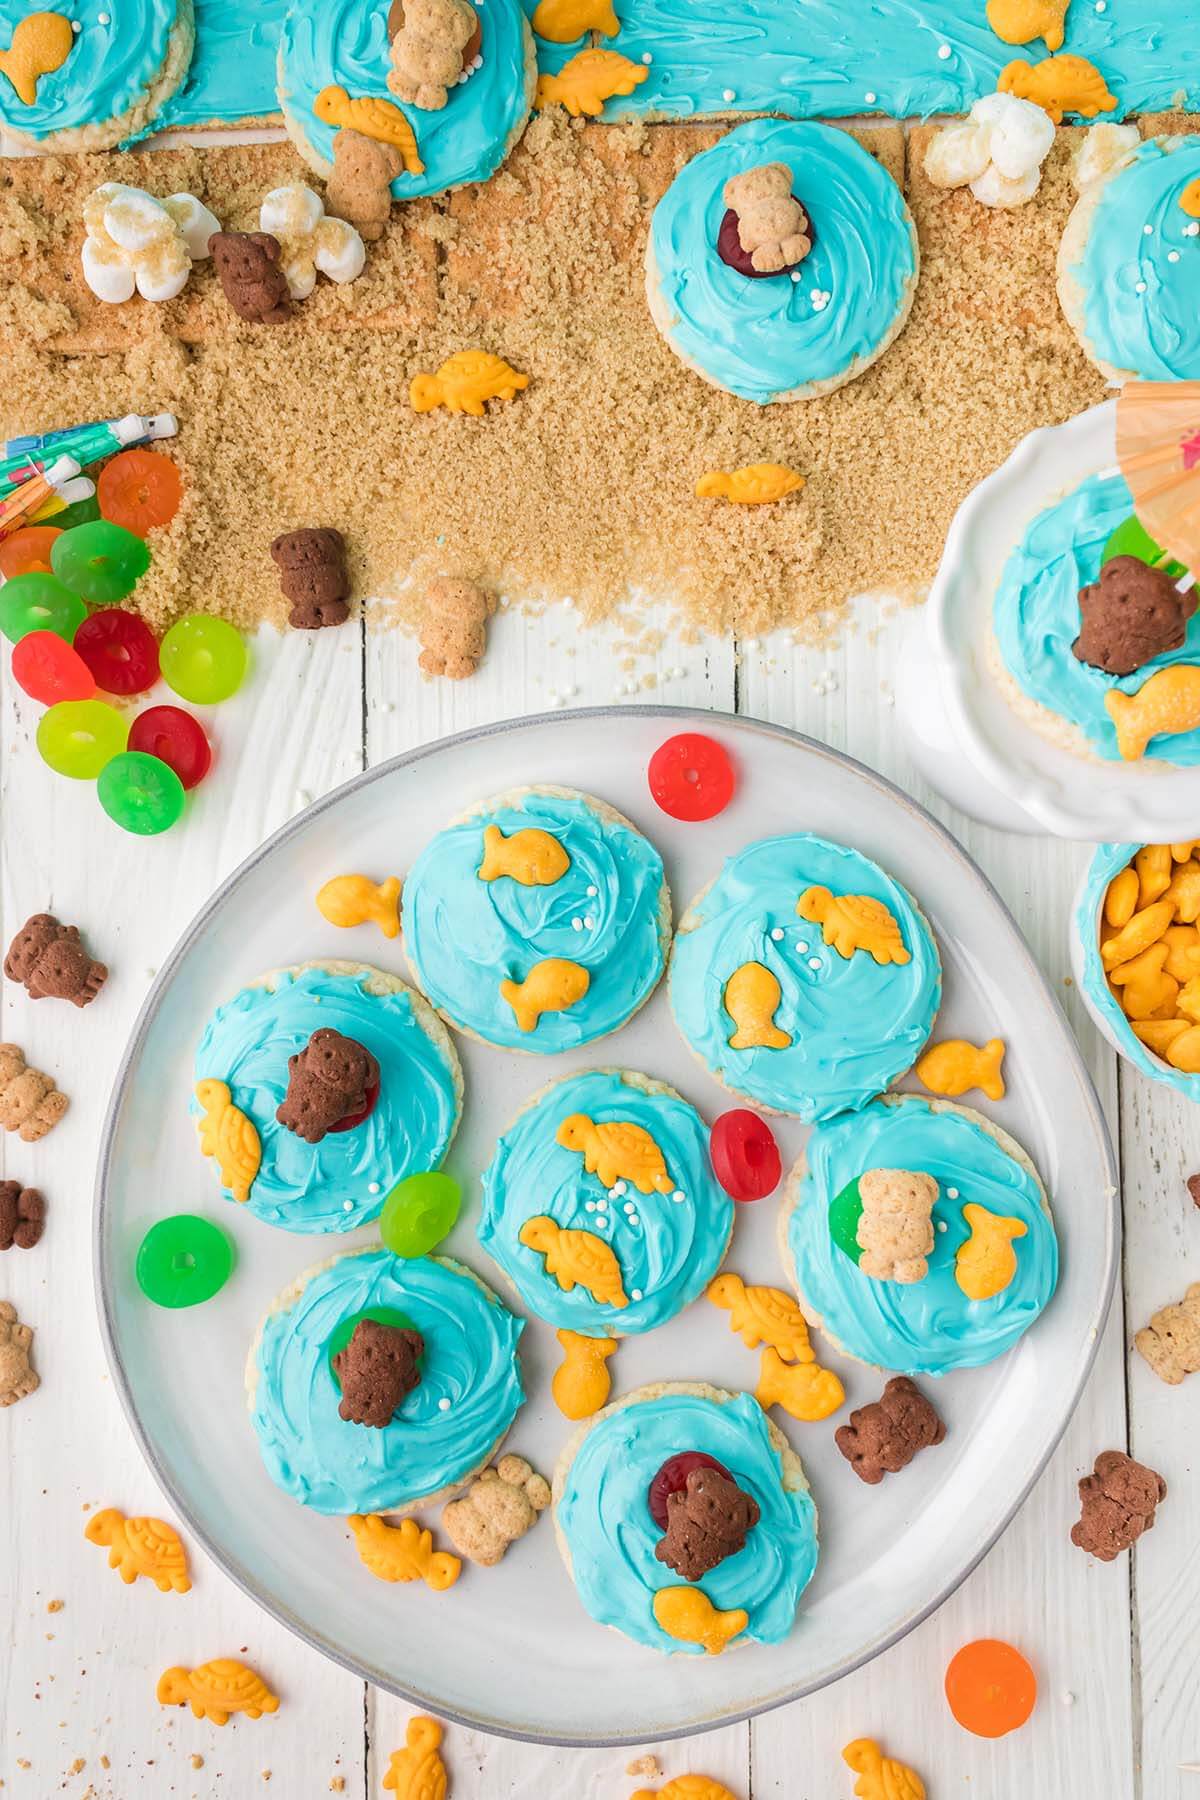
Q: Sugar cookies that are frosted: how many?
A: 12